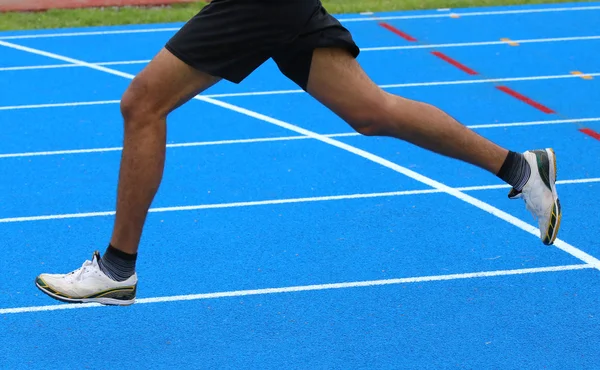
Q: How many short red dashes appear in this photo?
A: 4